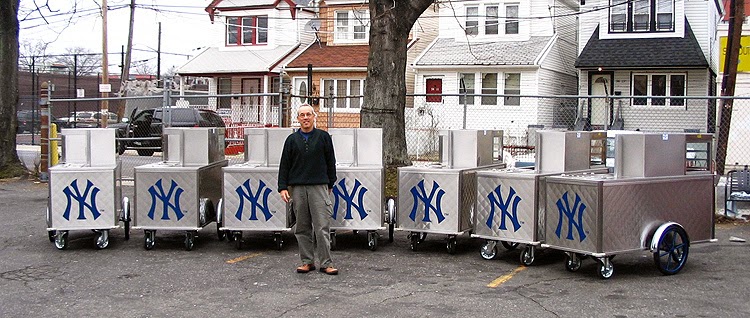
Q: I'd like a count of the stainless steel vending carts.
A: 7